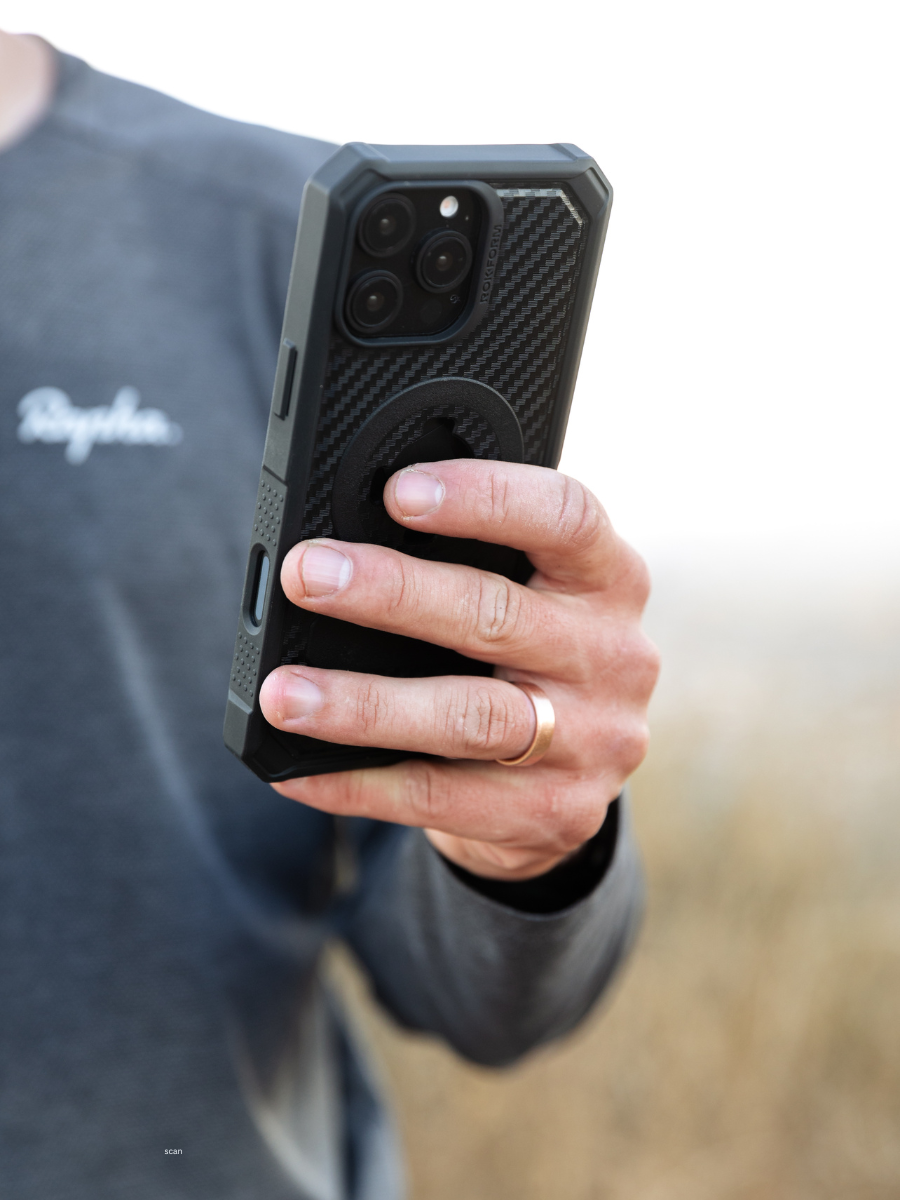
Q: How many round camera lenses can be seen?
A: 3